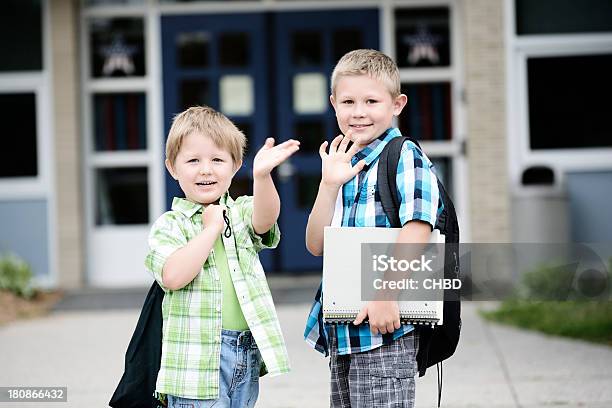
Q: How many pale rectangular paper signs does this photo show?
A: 2